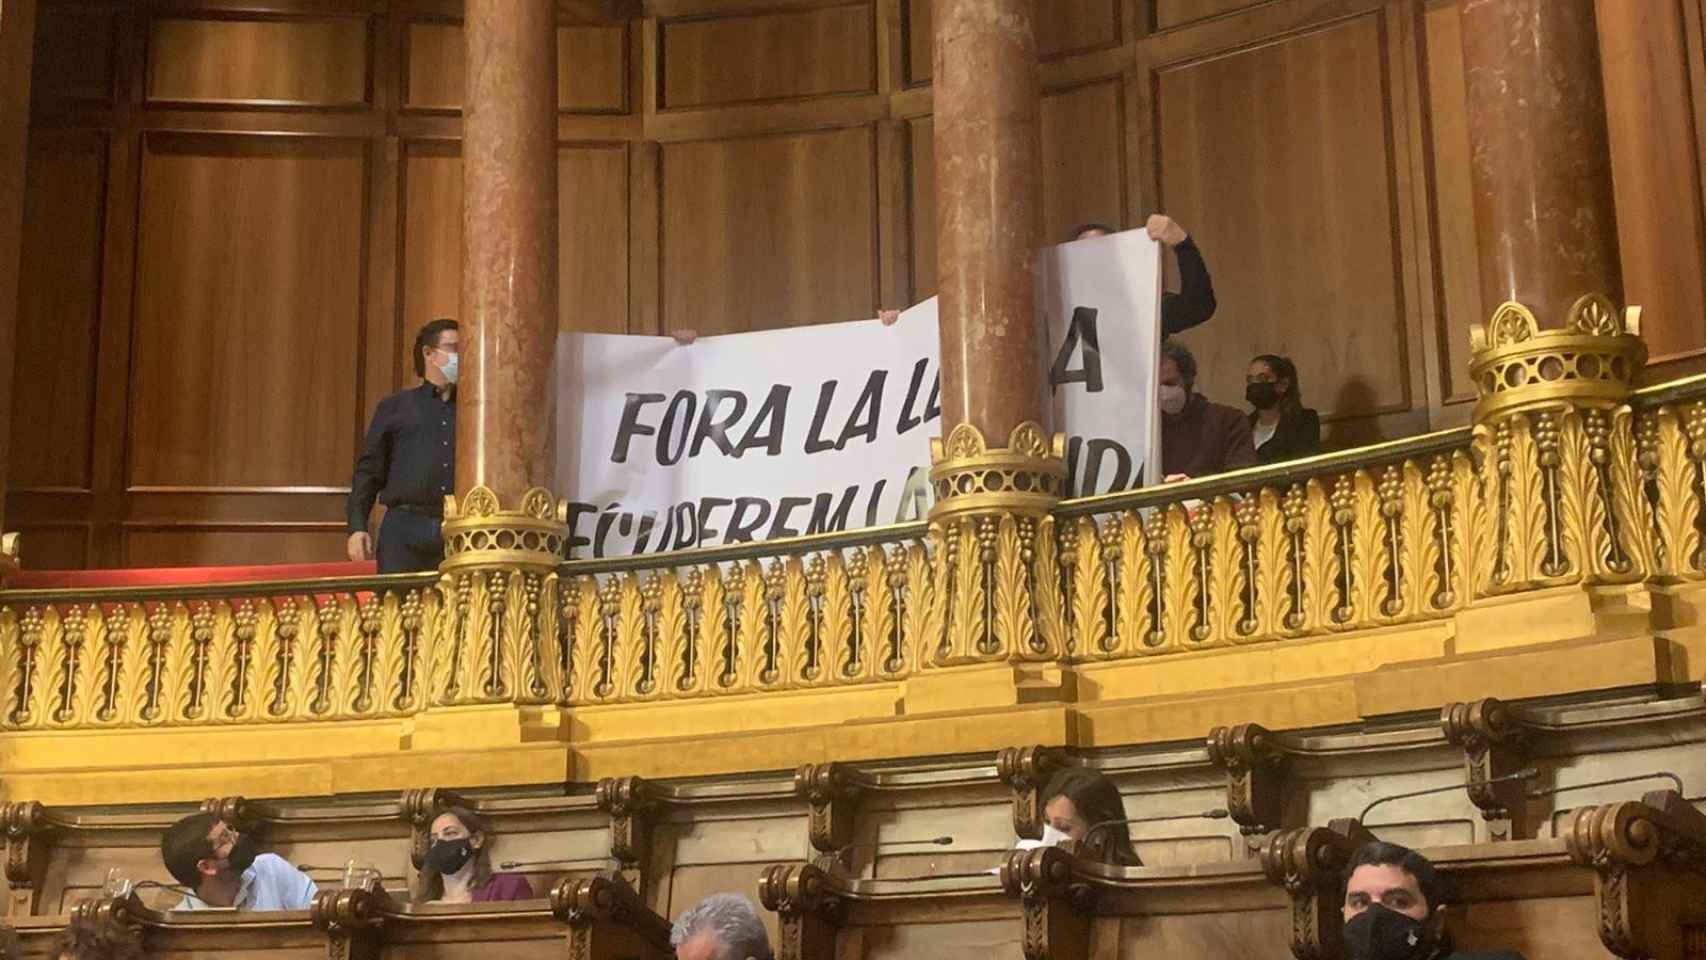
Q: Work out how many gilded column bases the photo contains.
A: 3